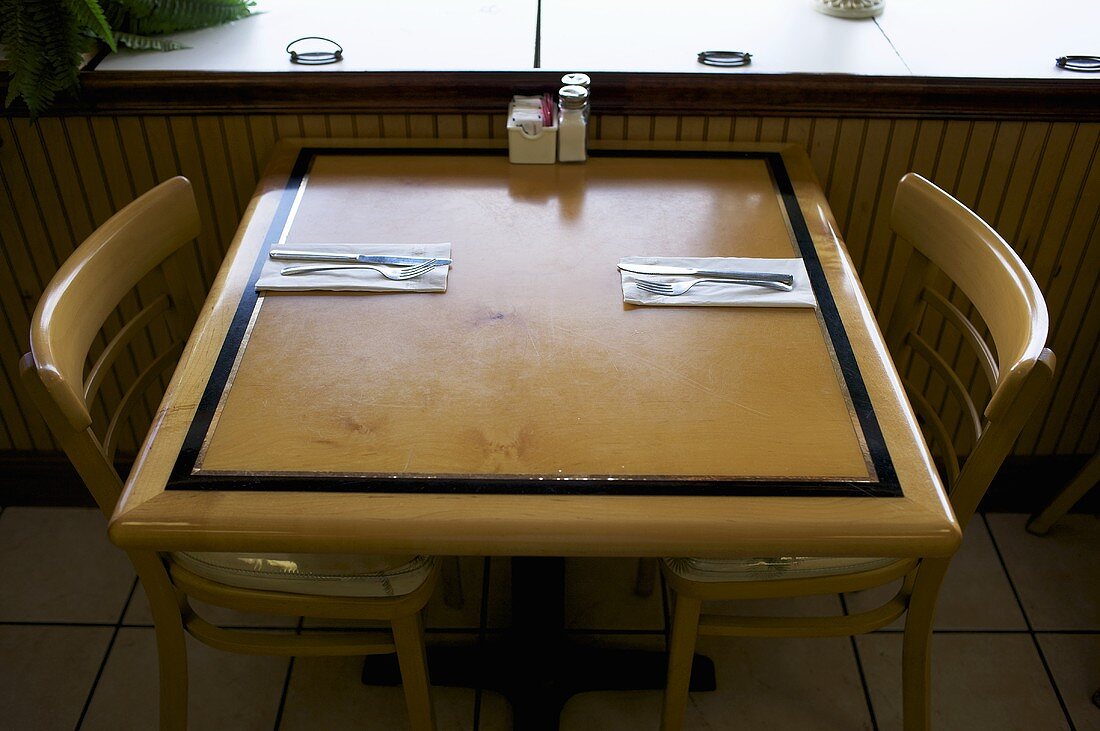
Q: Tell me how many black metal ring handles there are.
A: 3